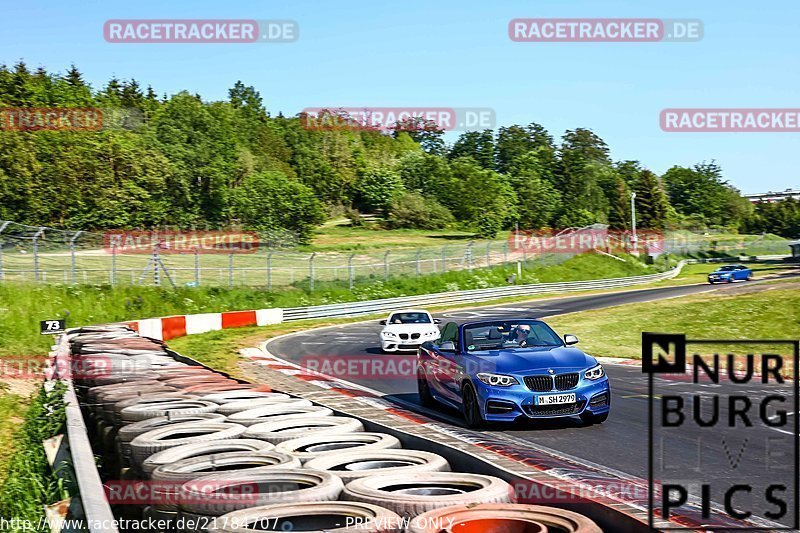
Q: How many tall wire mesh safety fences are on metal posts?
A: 1